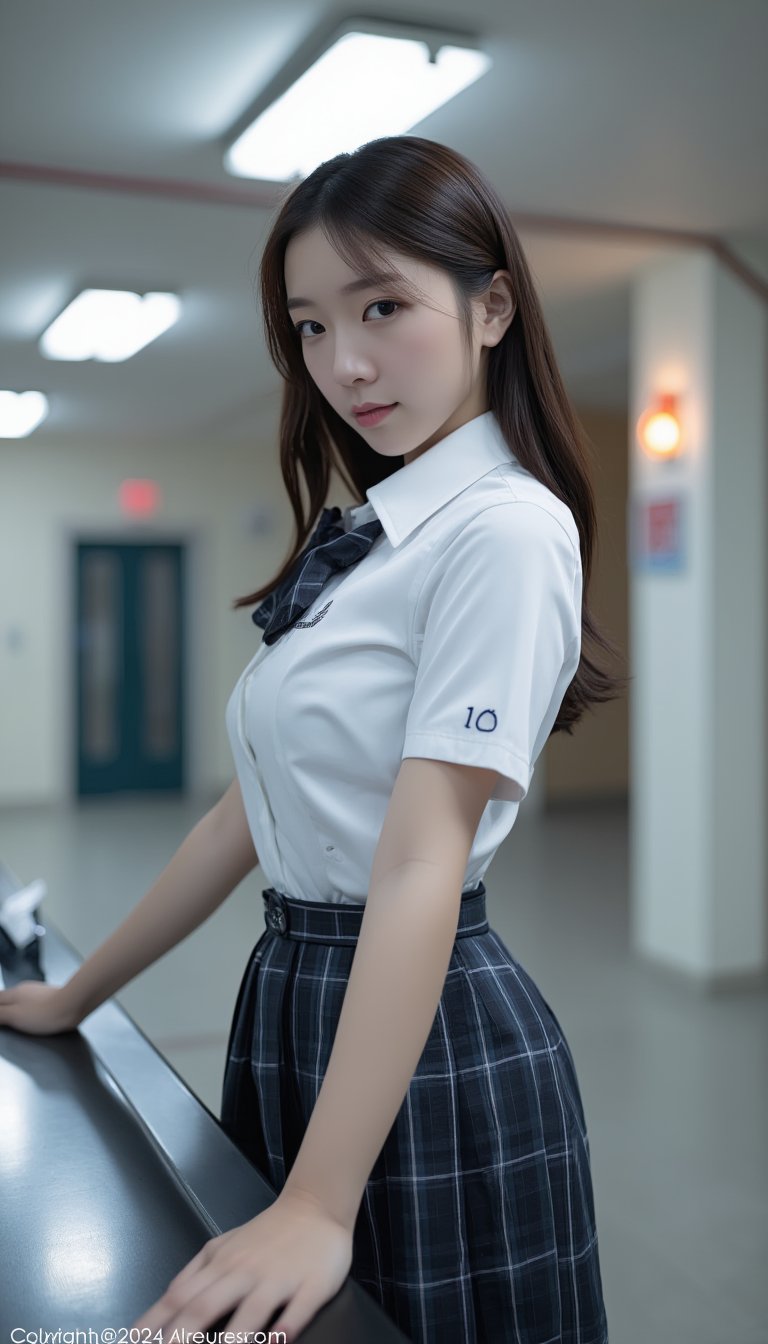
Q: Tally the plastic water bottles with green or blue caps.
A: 0